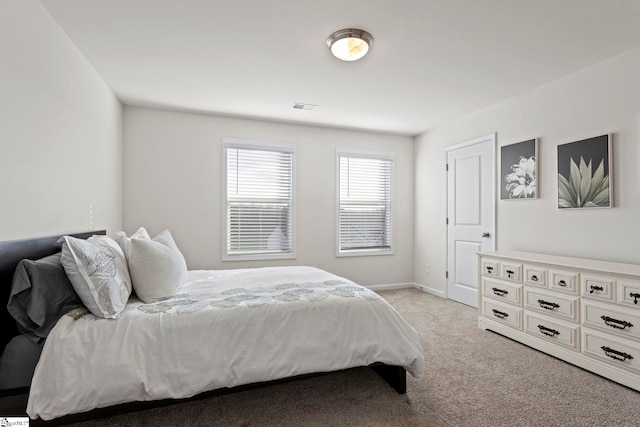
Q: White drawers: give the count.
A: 12